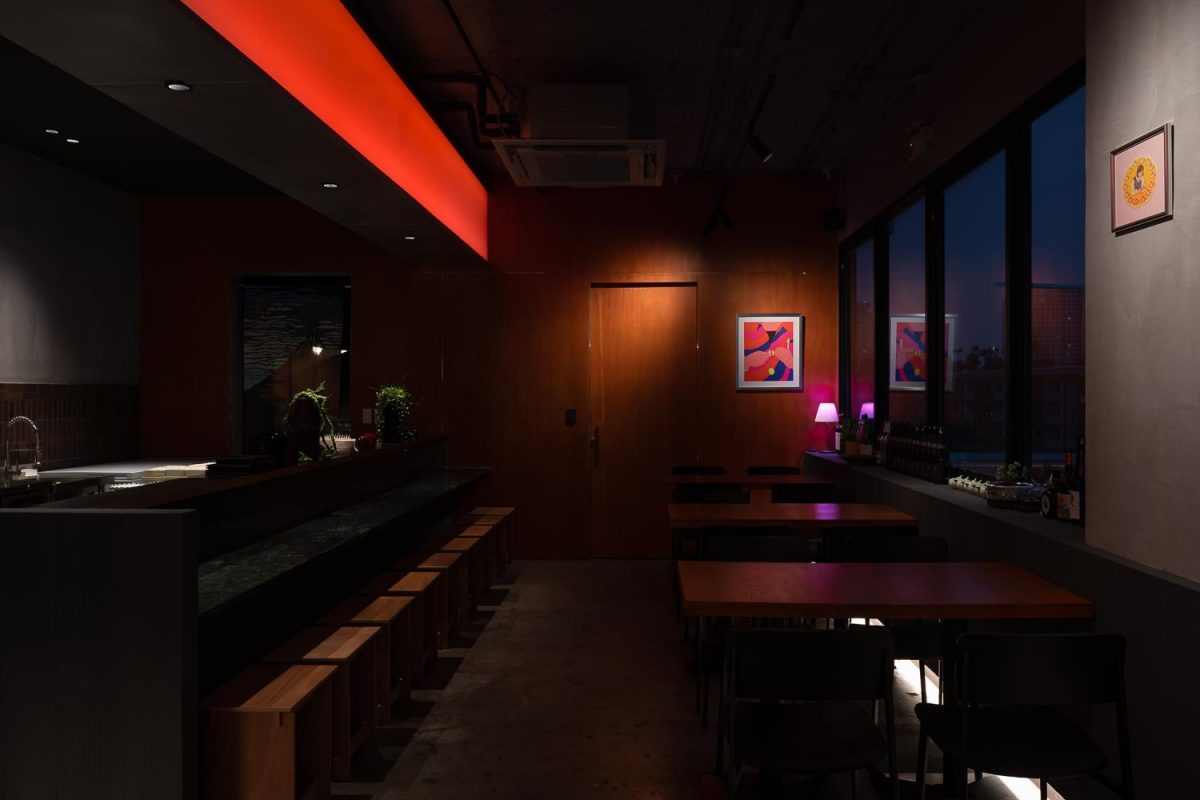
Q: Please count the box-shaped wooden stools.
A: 9